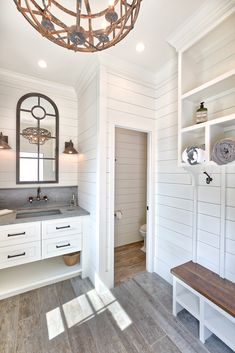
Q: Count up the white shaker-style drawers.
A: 4